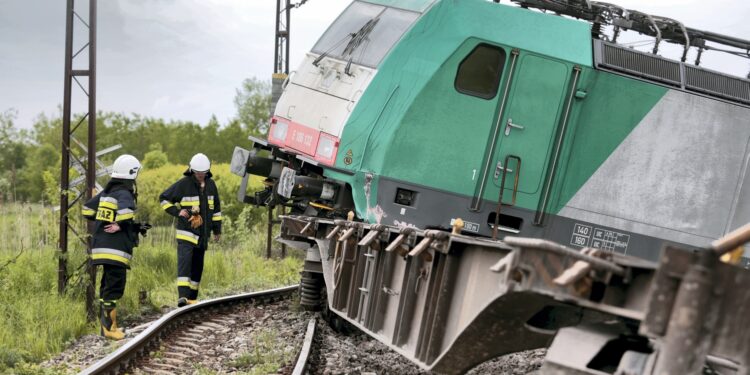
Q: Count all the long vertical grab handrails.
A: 2